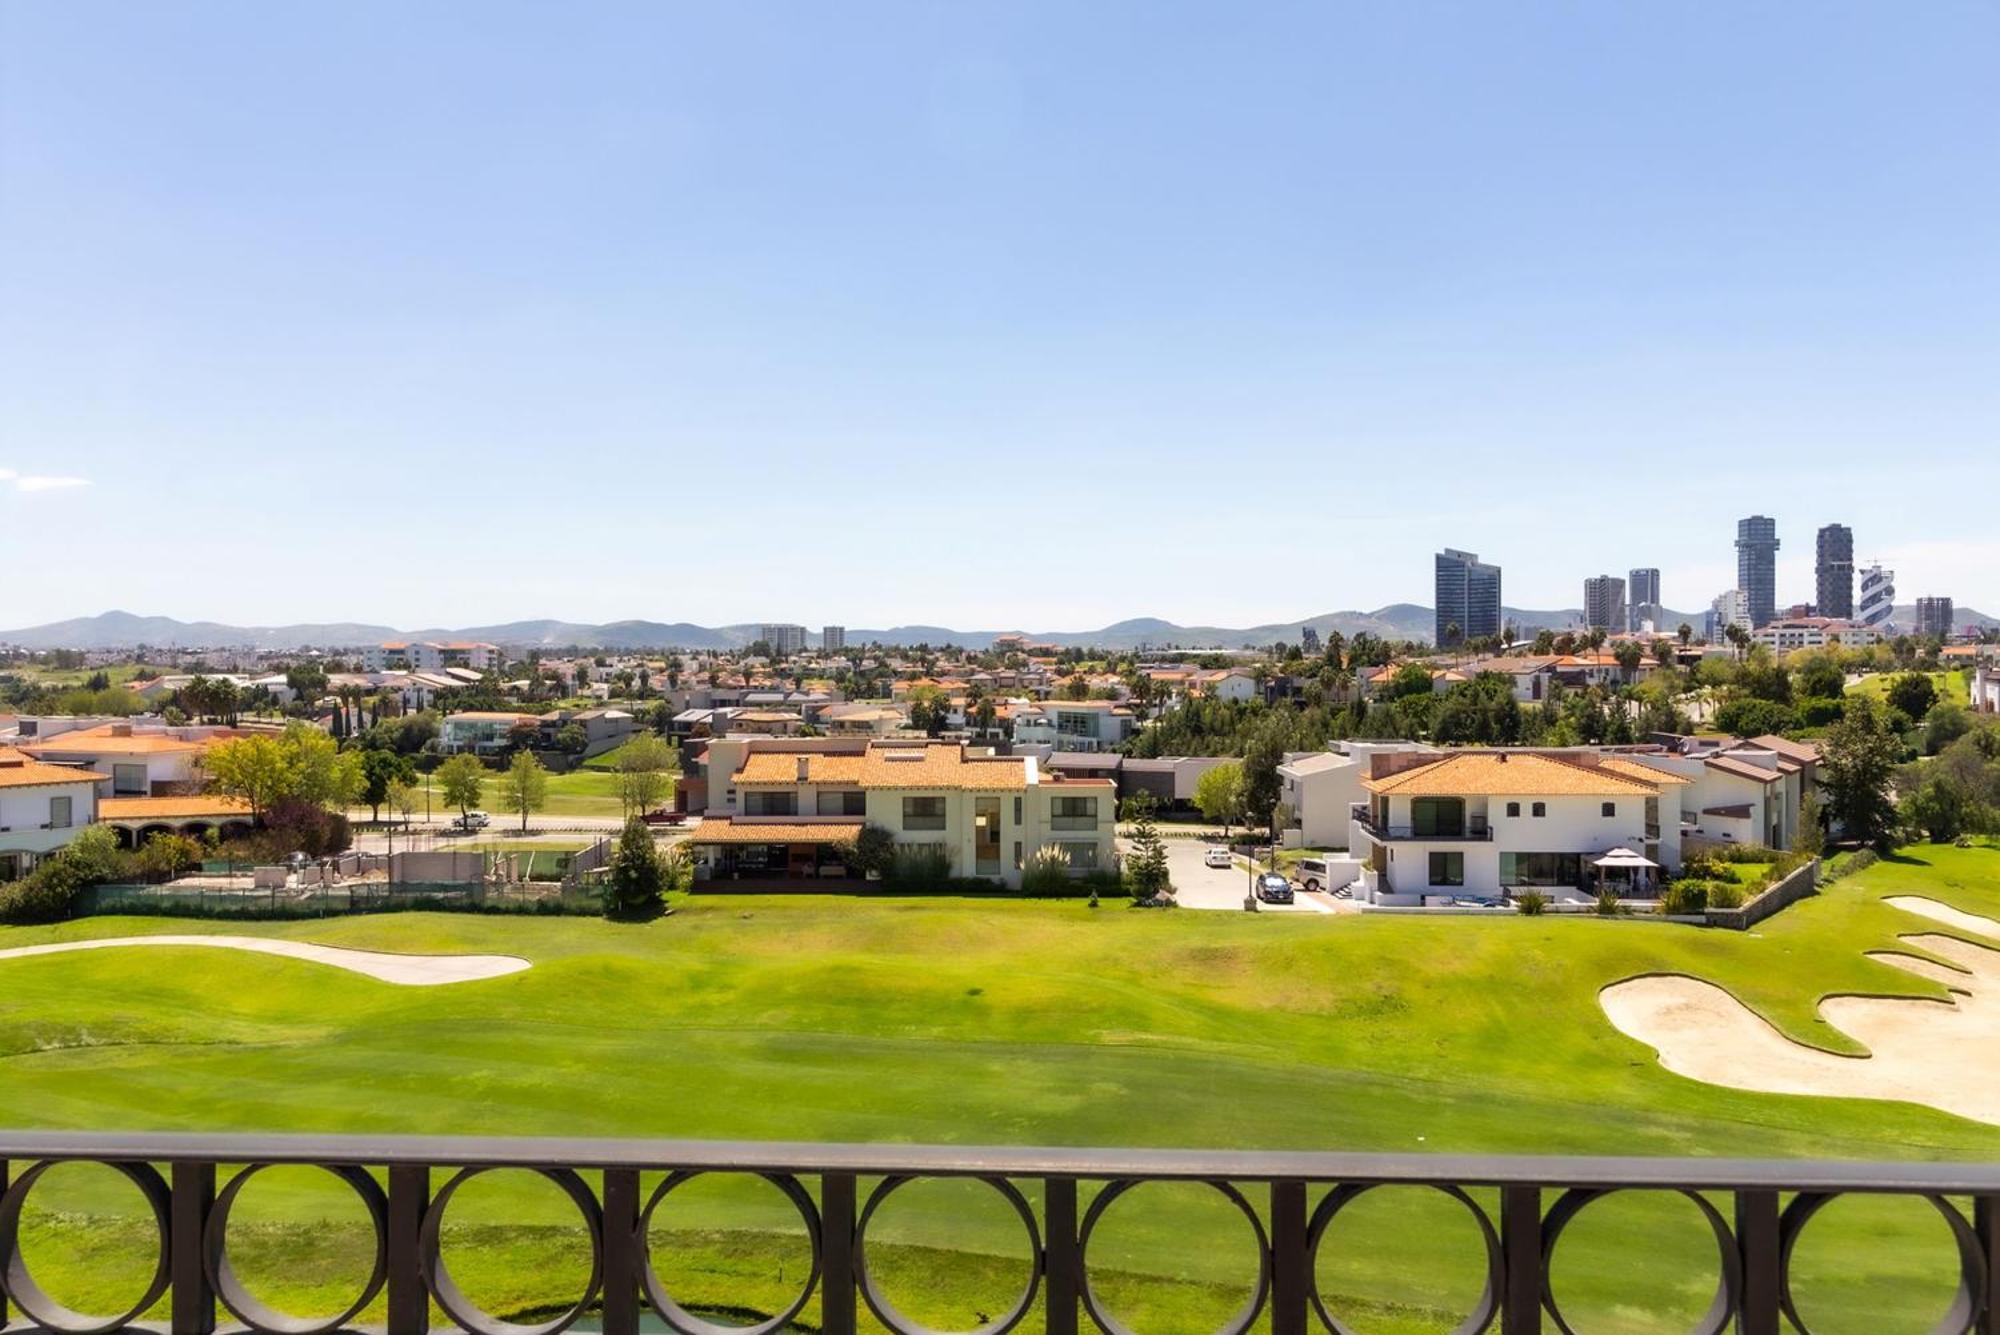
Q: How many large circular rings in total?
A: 9